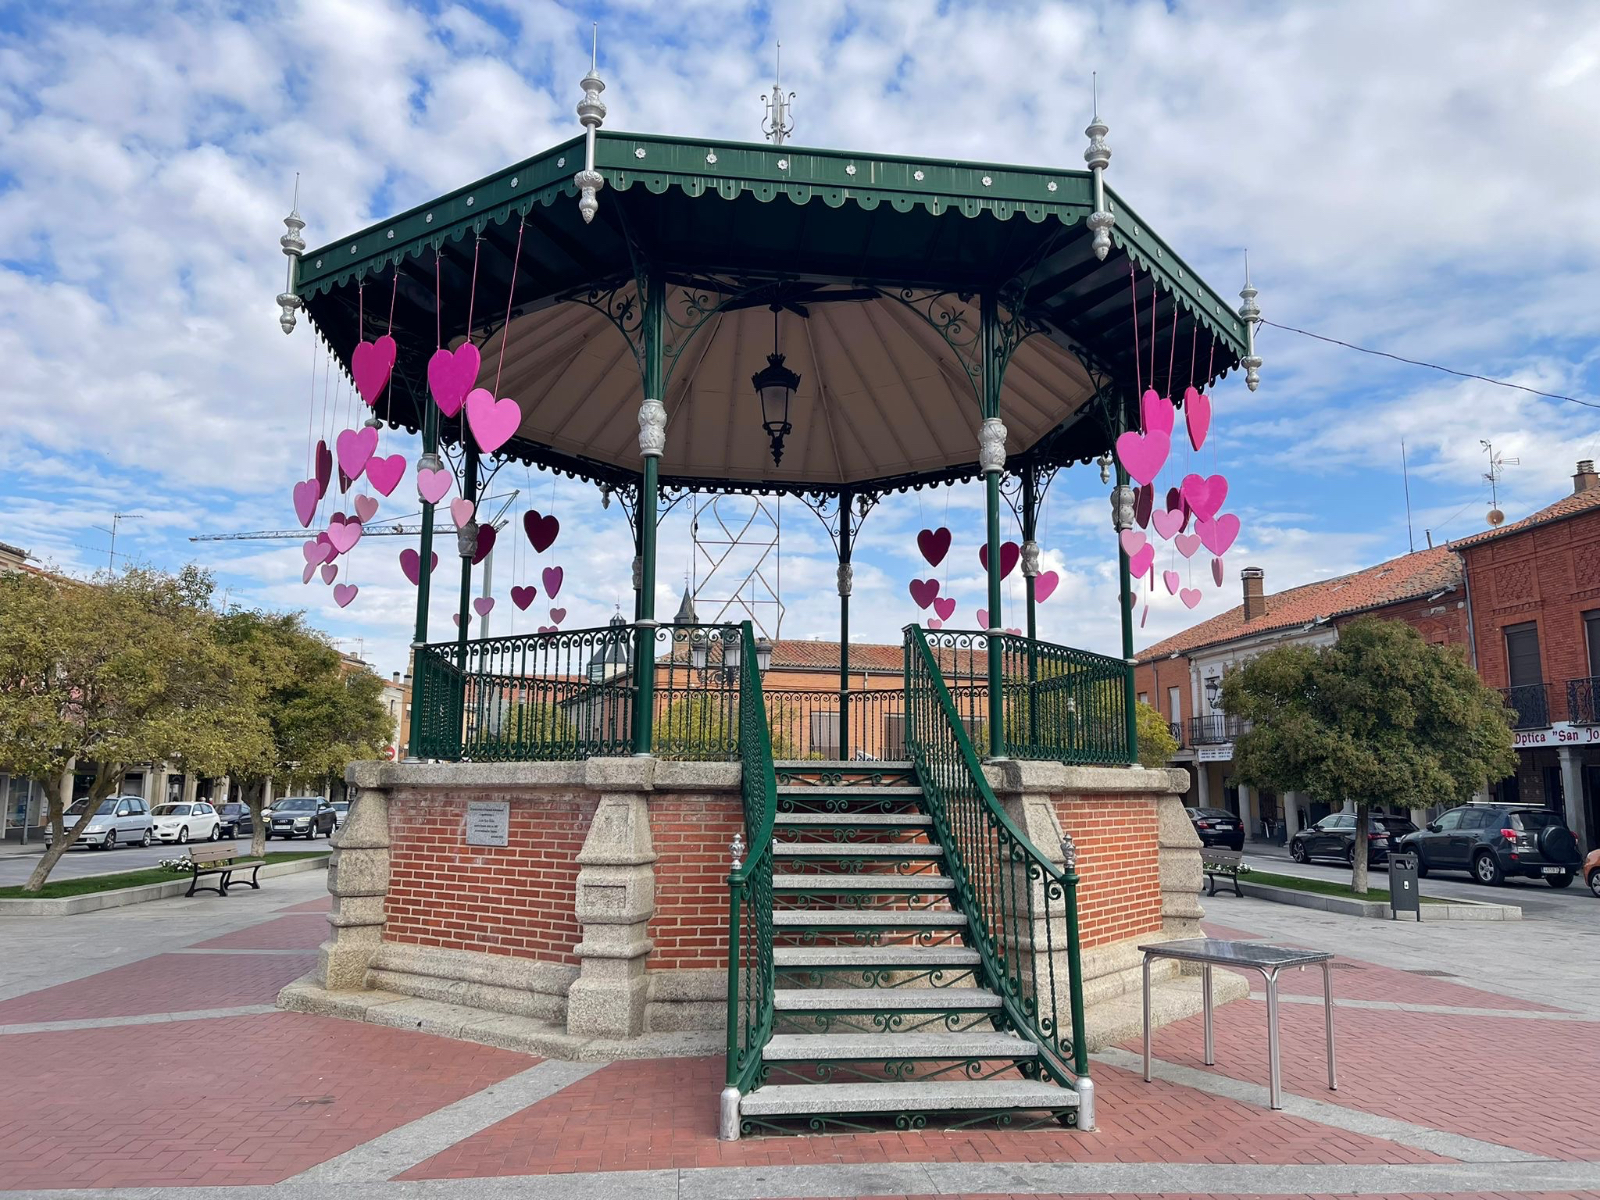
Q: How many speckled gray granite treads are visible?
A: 10